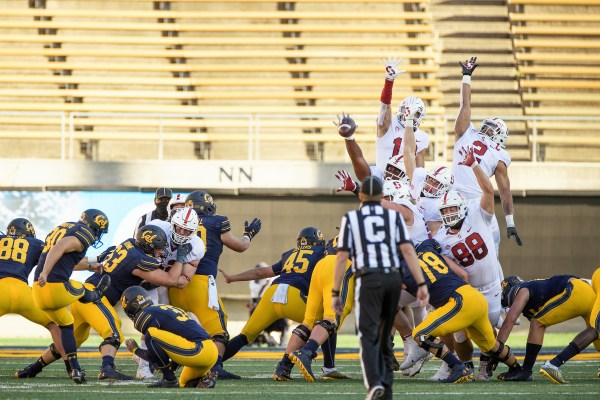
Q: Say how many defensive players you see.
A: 8